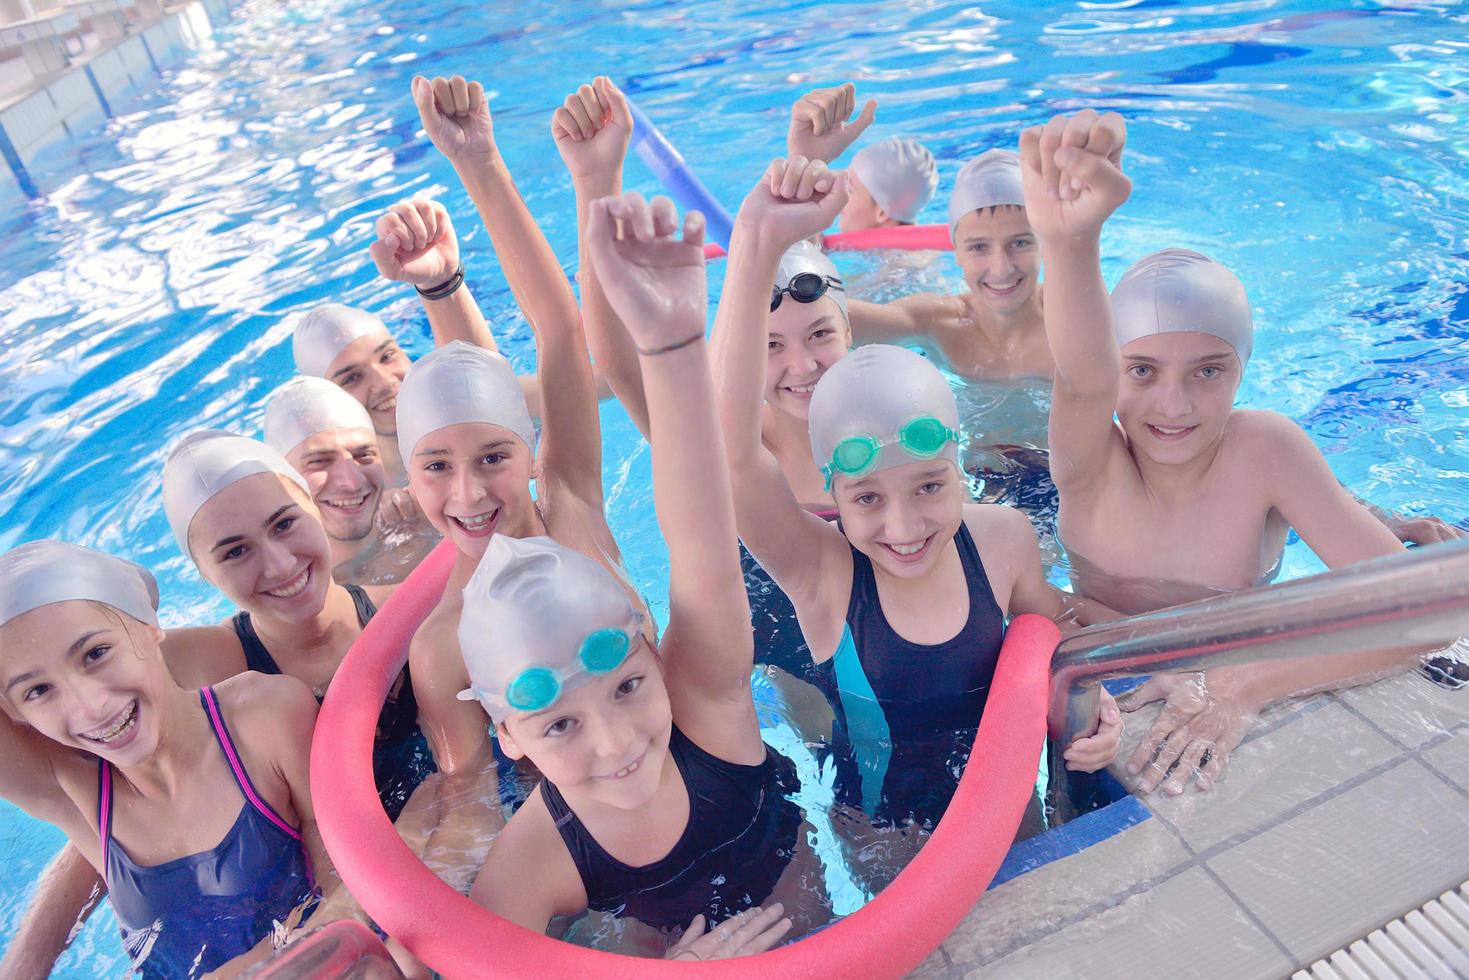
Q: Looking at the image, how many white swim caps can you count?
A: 11